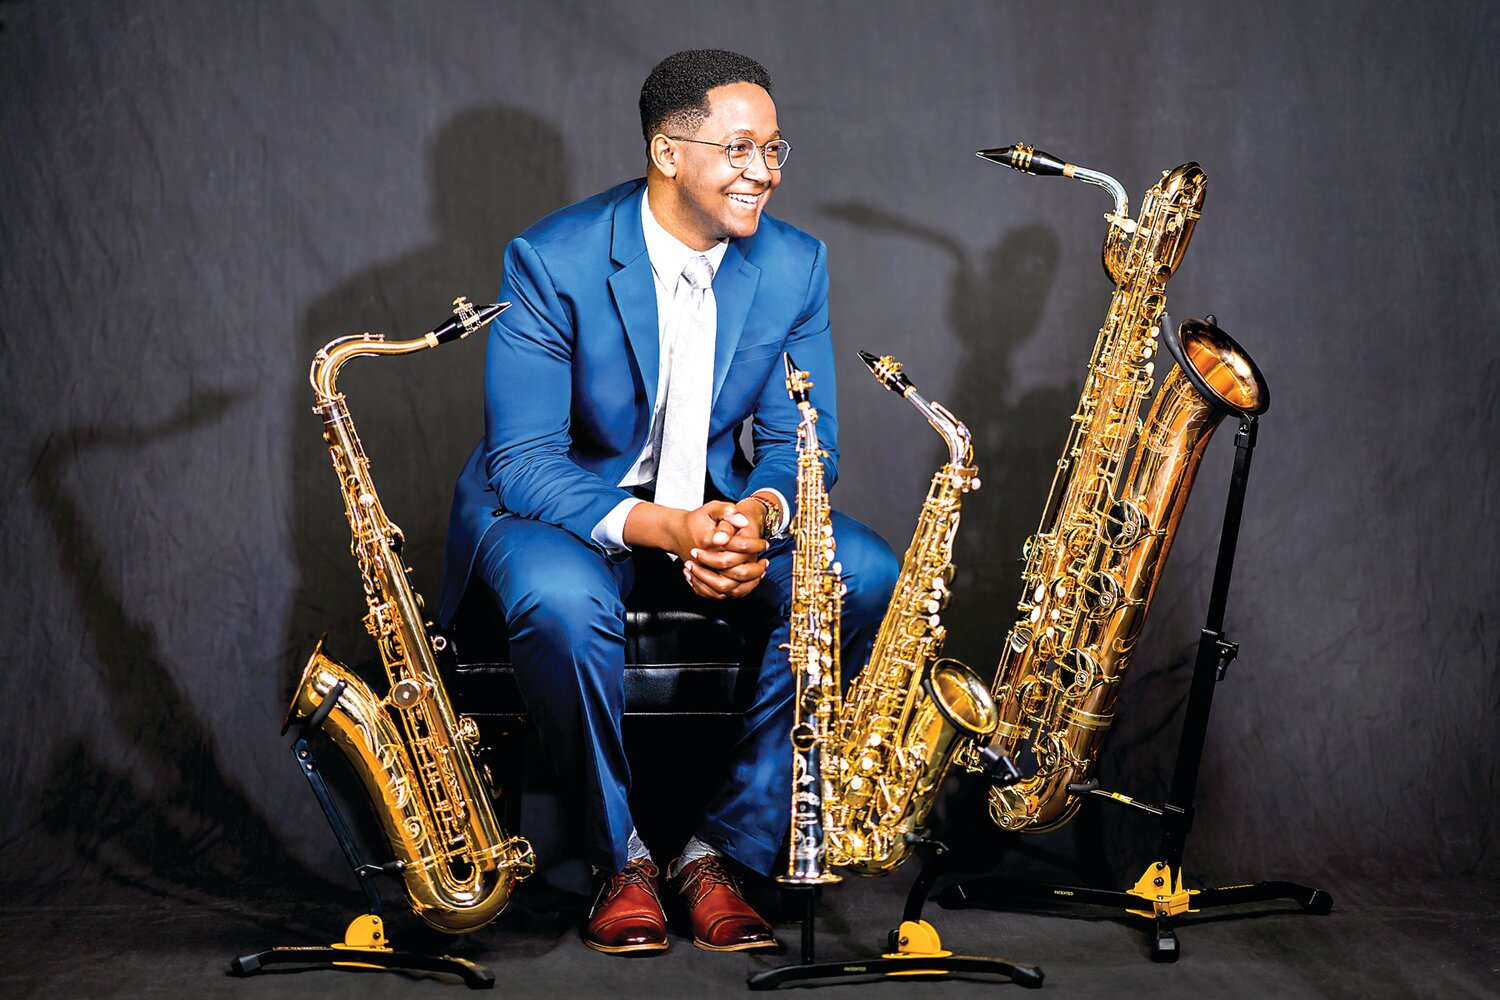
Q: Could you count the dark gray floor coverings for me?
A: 1